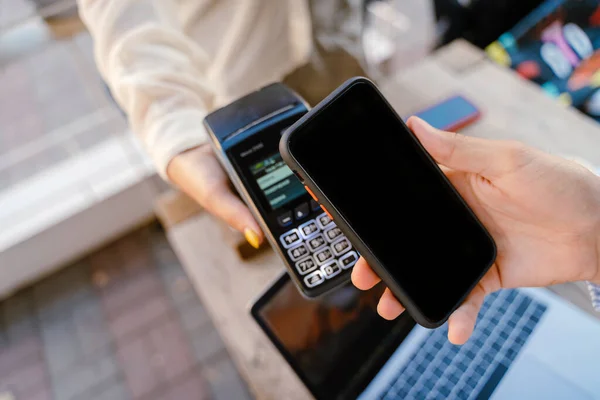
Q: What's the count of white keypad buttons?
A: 12